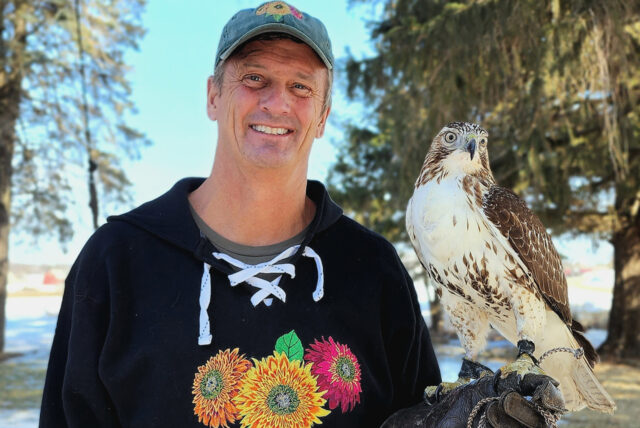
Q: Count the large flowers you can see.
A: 3